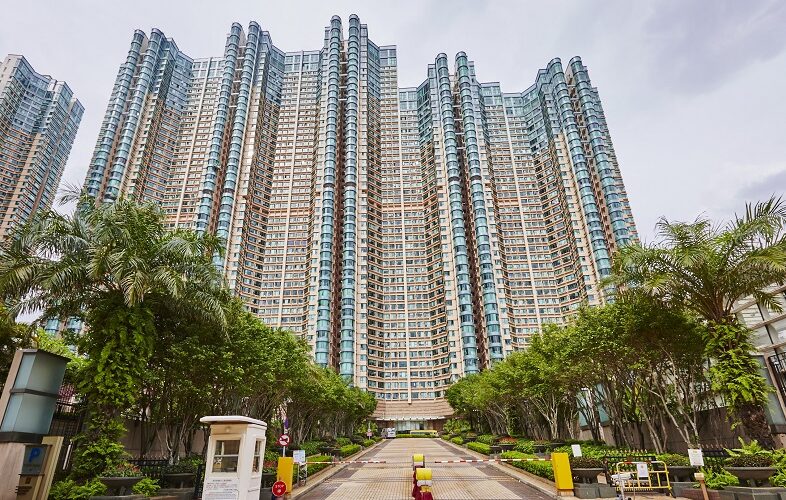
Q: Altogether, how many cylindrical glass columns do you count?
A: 10